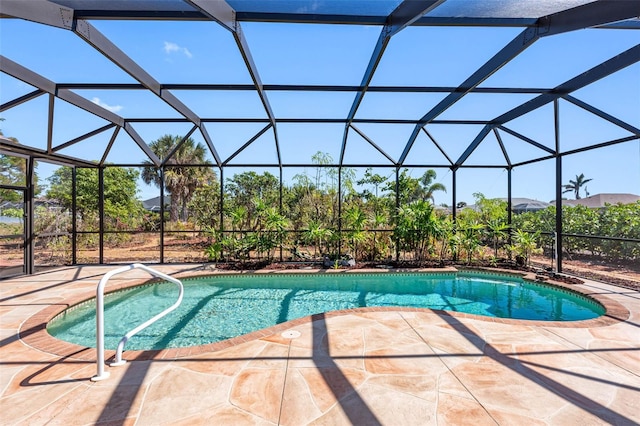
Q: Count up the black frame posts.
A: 11